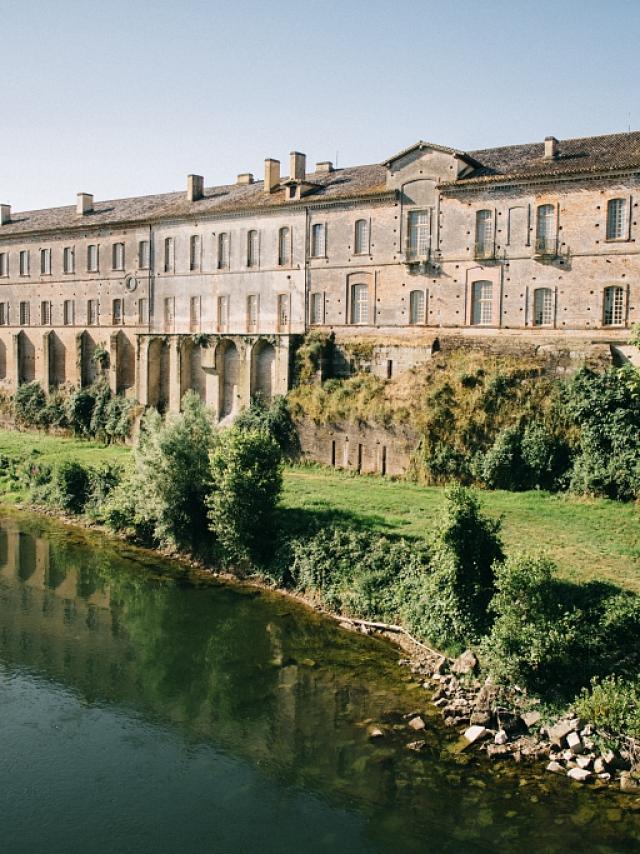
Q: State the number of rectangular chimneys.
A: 8